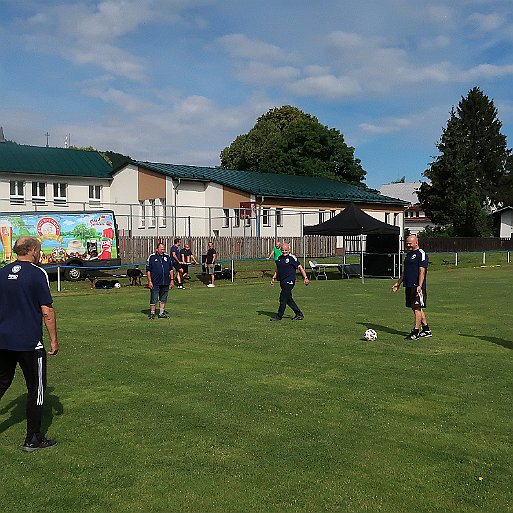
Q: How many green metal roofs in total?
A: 2